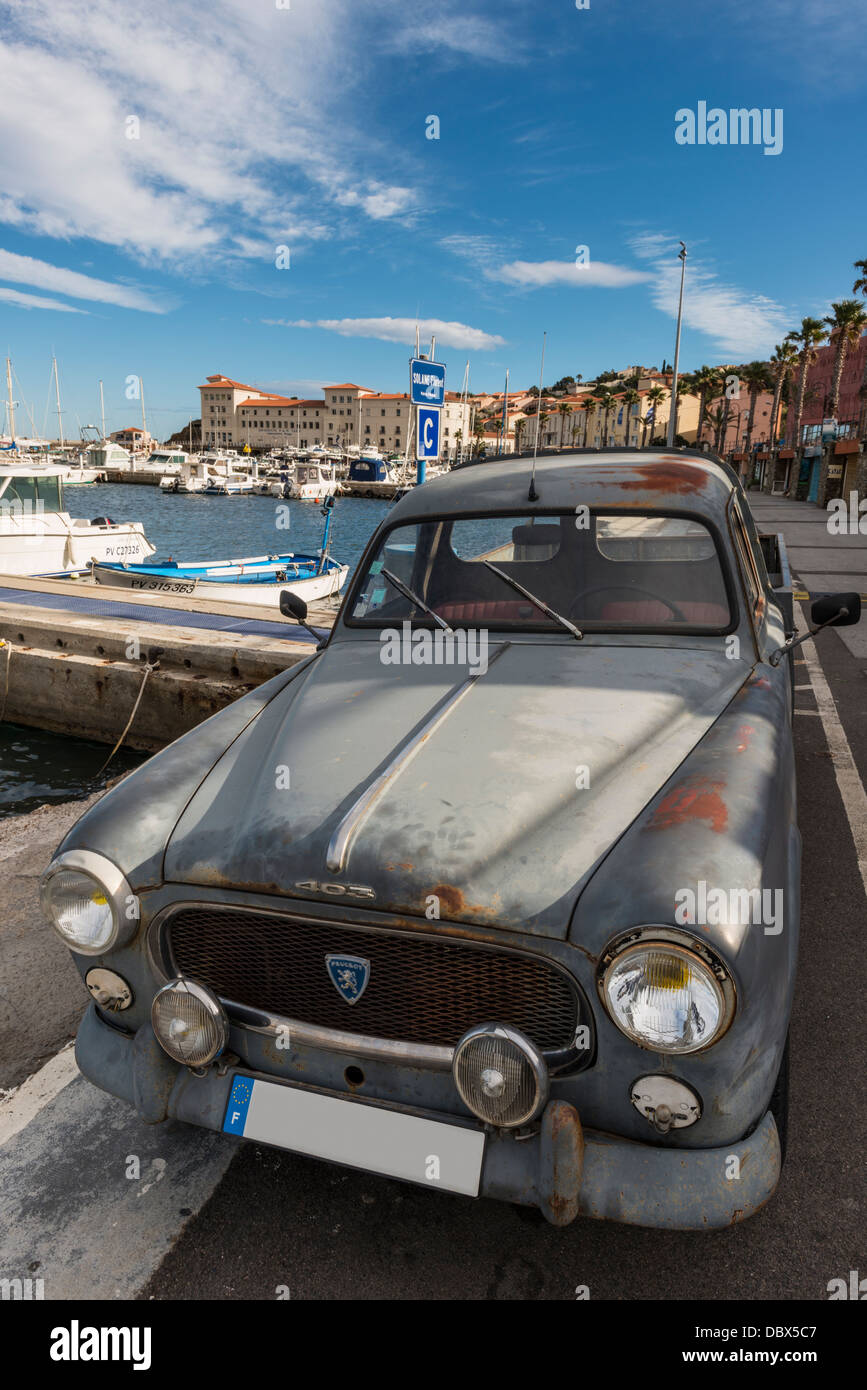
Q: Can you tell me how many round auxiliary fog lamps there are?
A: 2